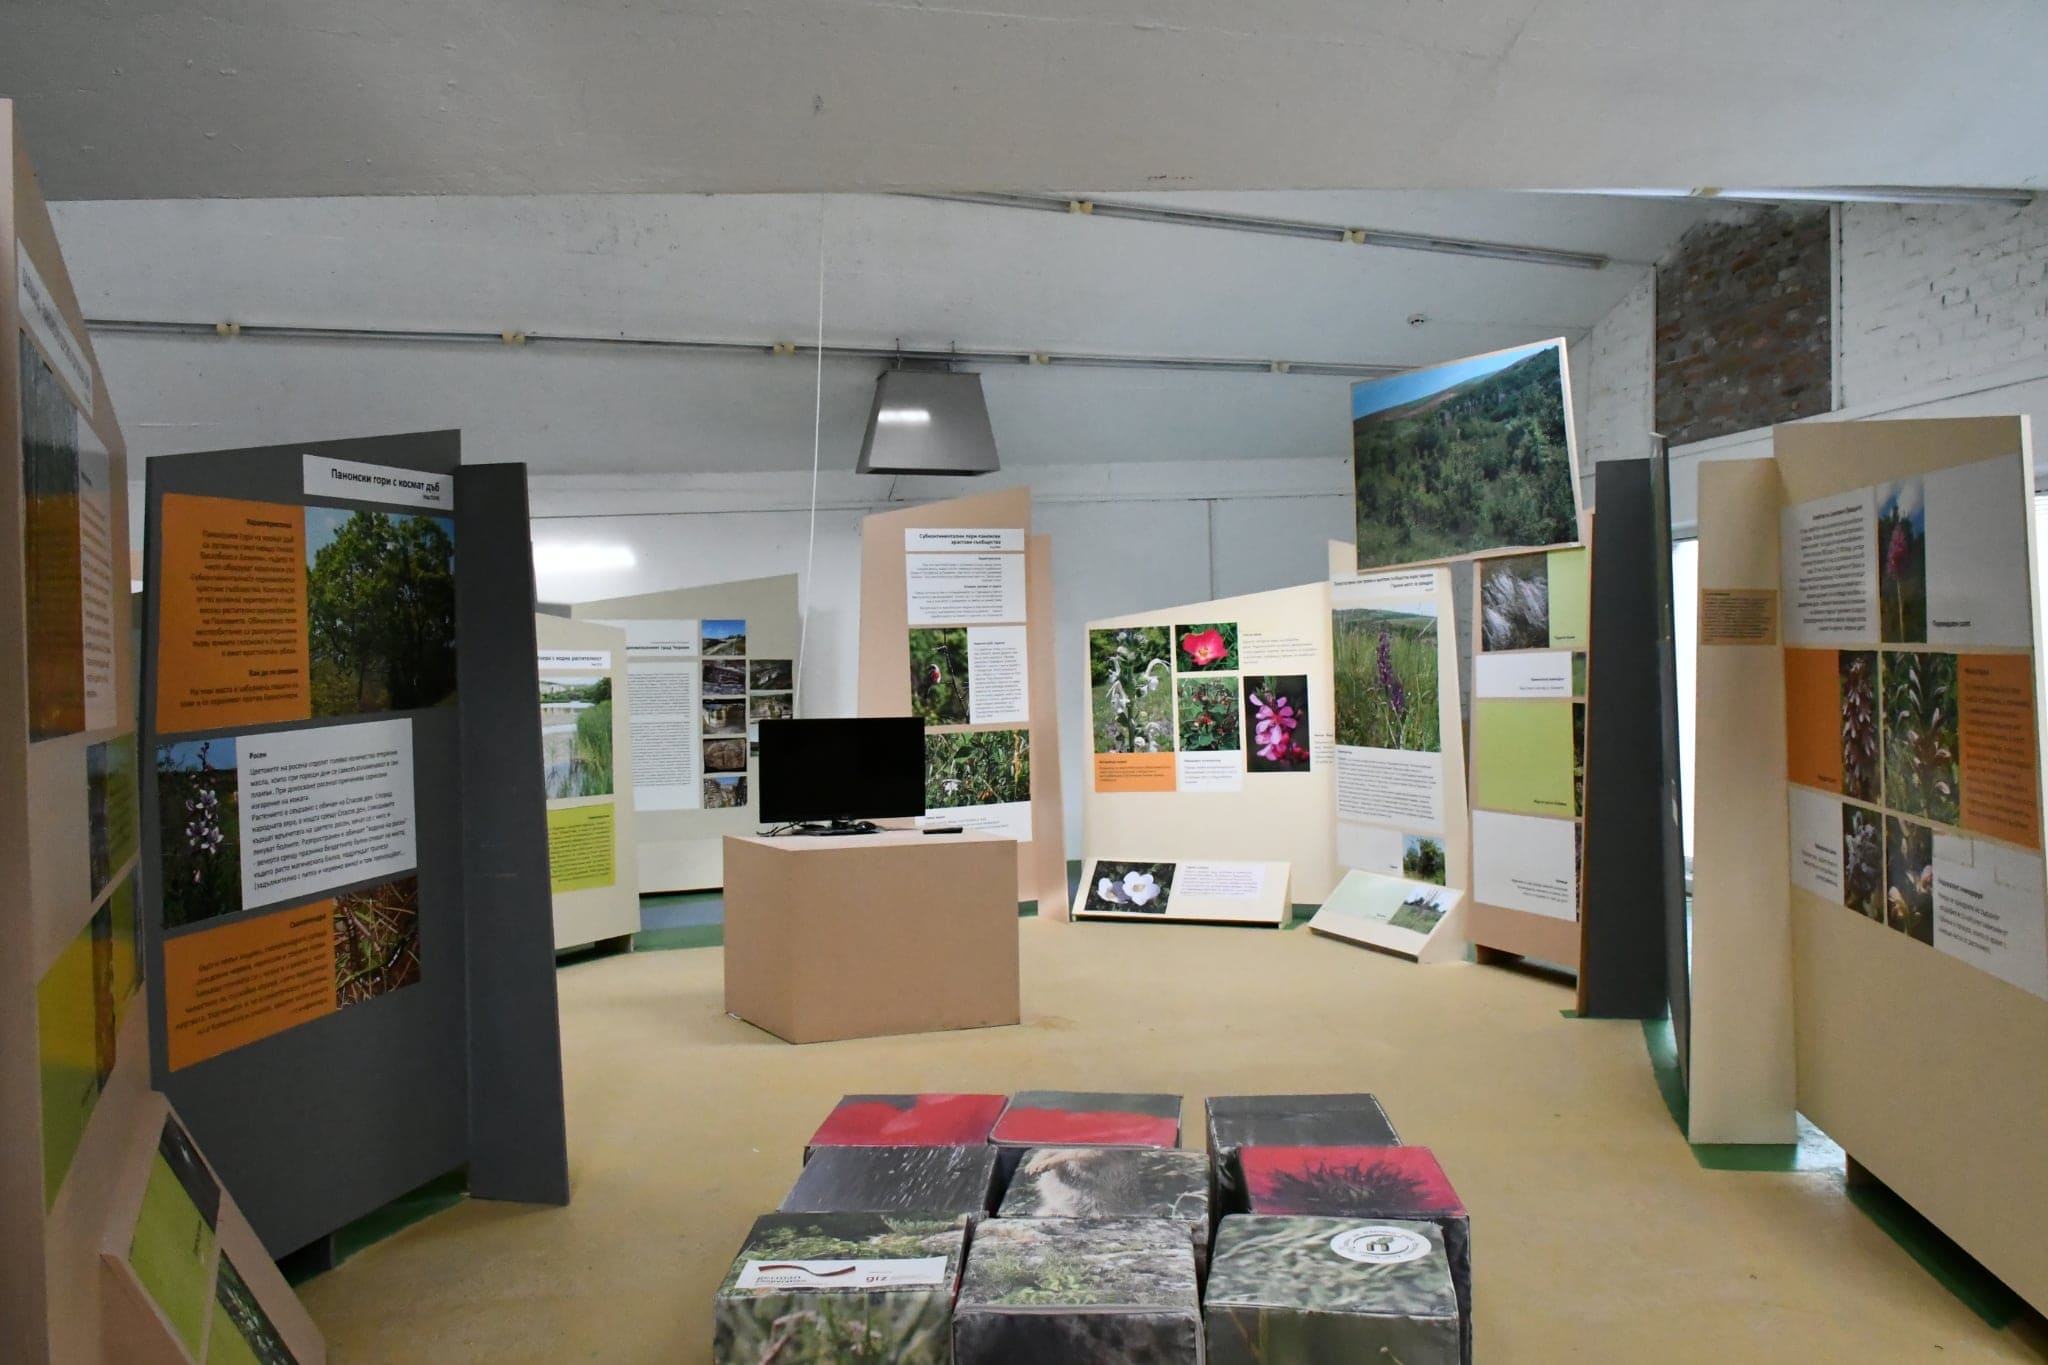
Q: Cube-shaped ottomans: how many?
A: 9